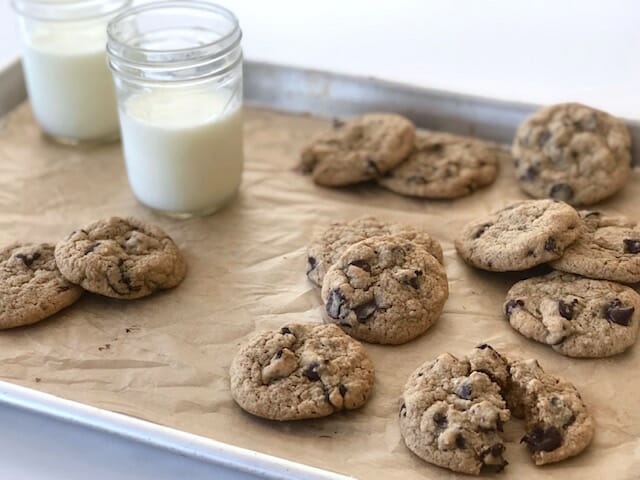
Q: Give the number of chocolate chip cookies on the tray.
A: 12